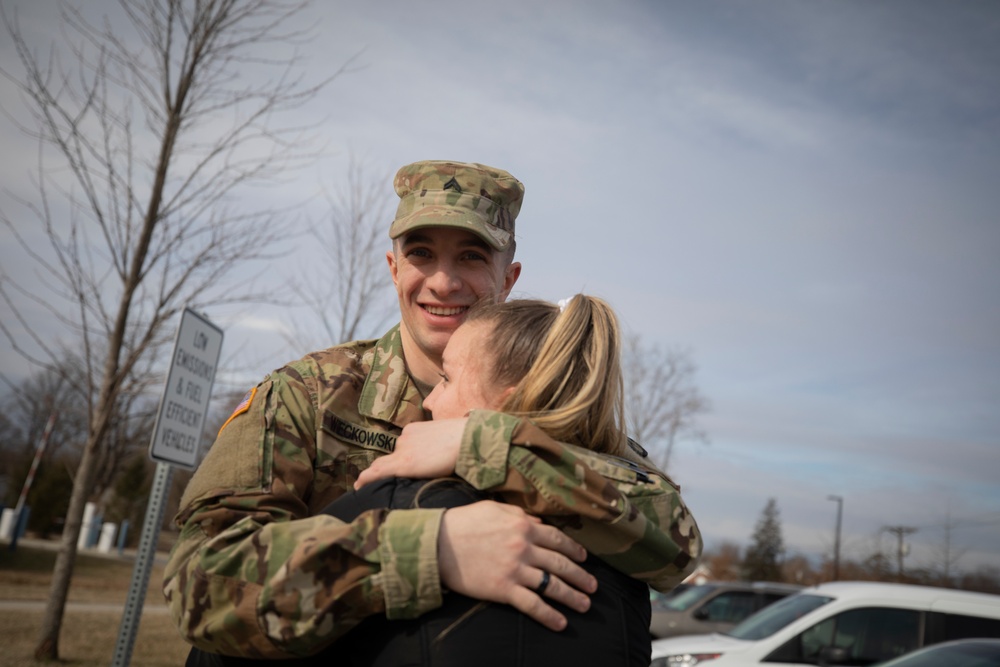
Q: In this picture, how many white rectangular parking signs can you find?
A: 1